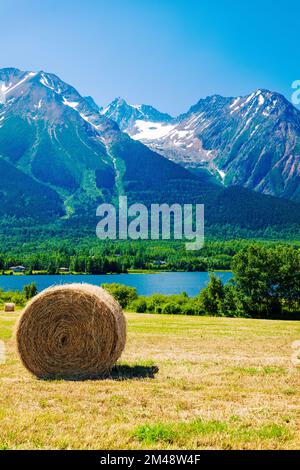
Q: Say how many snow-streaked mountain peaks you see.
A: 3